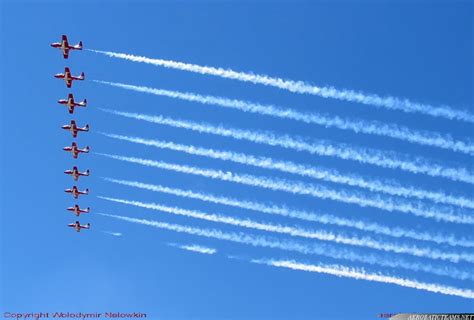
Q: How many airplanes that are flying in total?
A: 9